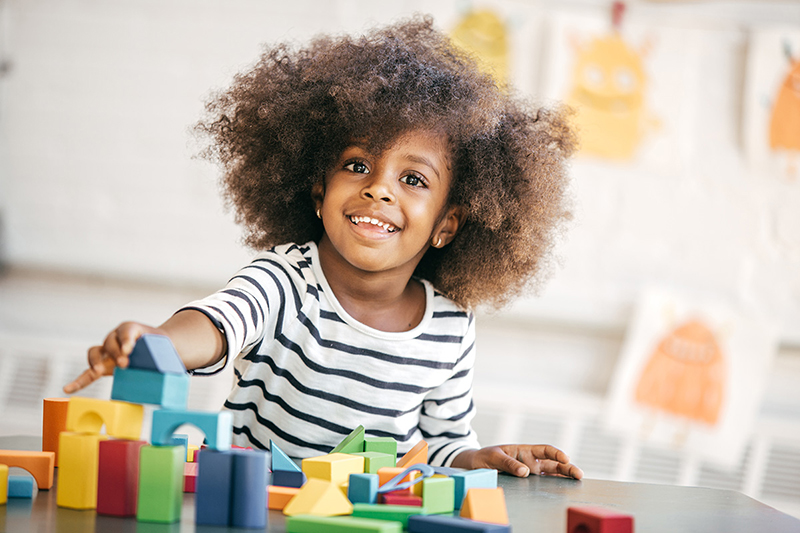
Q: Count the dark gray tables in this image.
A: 1